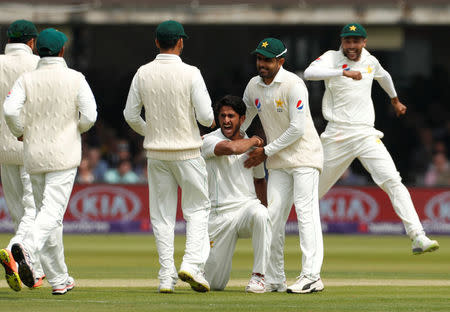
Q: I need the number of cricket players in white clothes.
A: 6